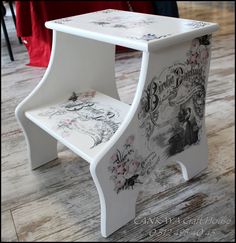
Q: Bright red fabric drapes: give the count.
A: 1